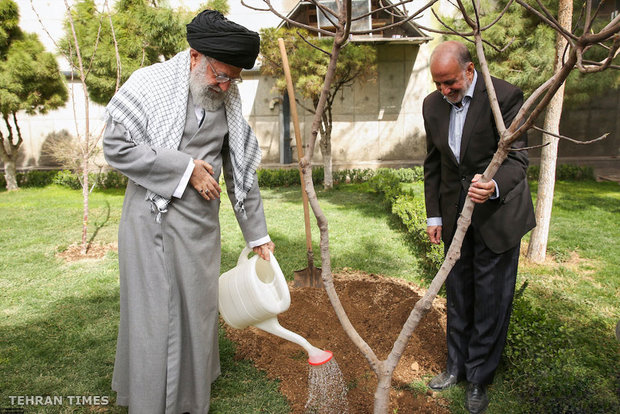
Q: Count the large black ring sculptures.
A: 0